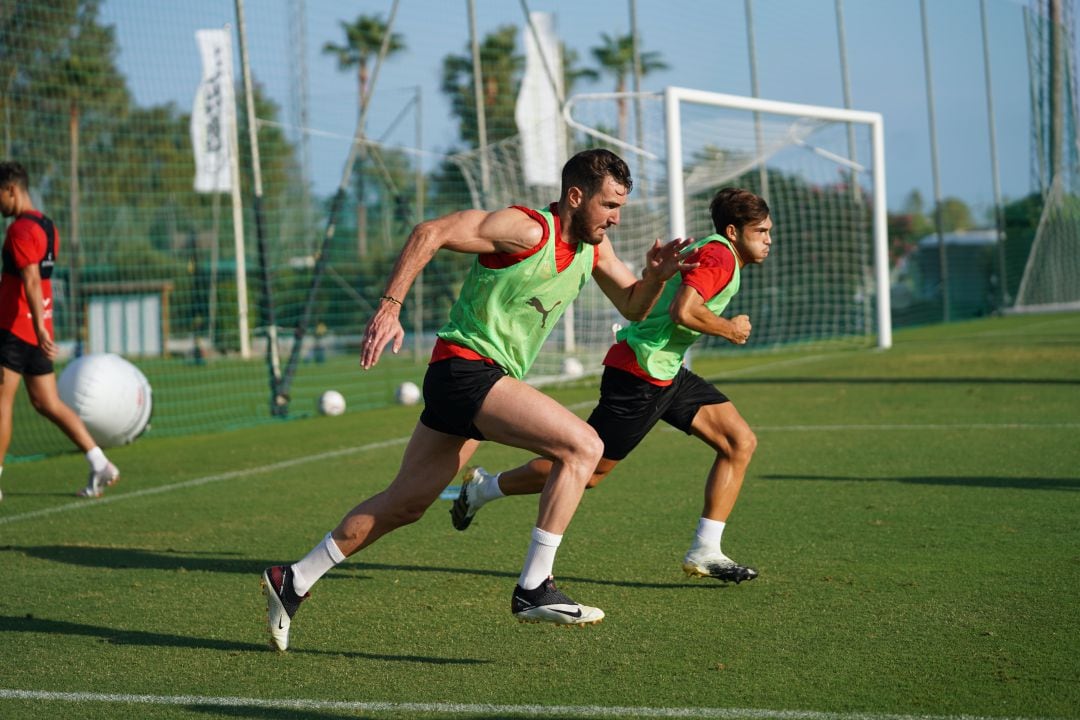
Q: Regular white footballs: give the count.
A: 3